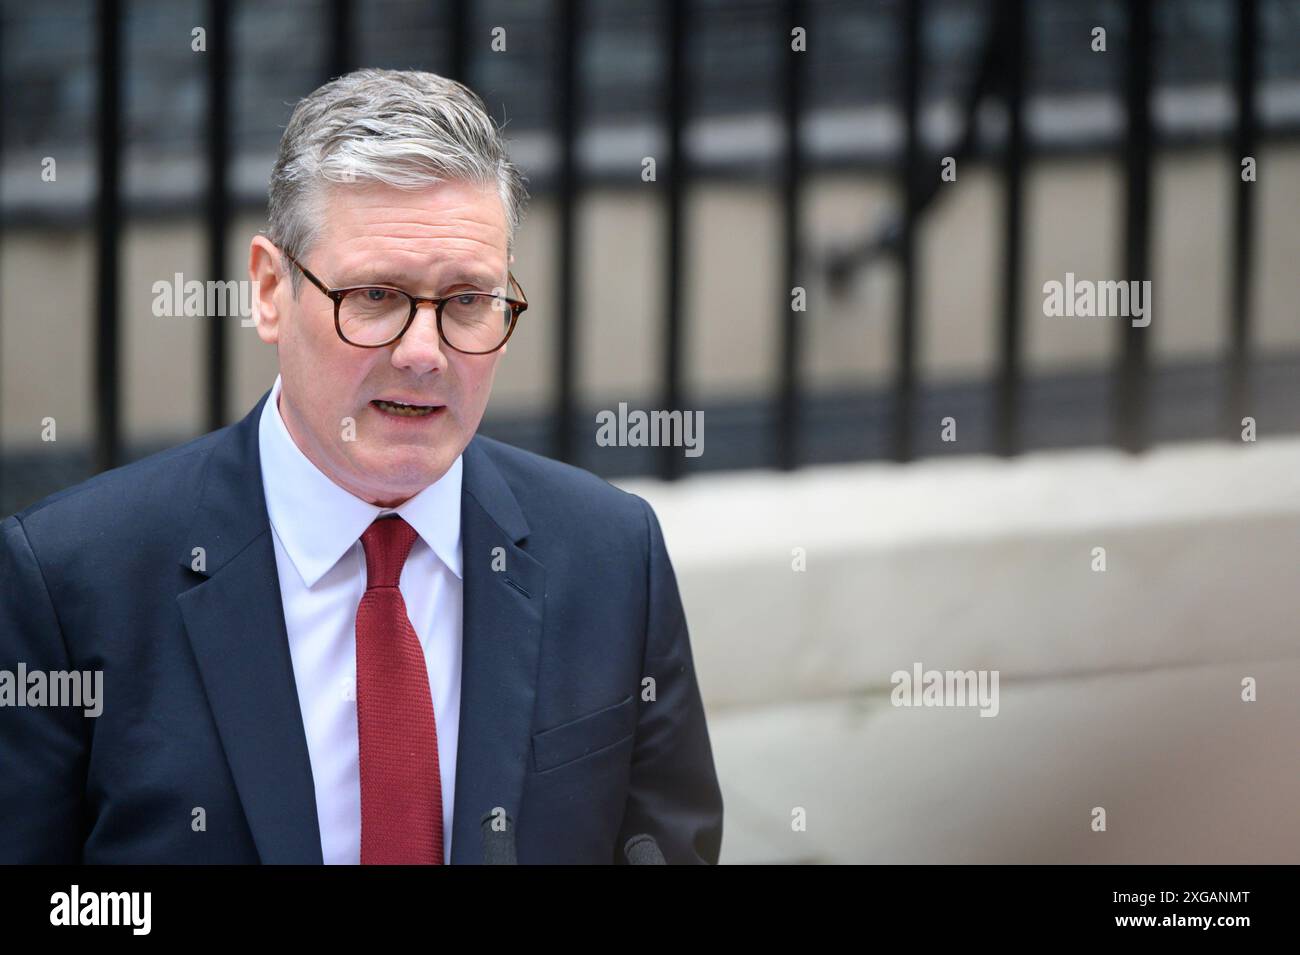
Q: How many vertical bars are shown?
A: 11